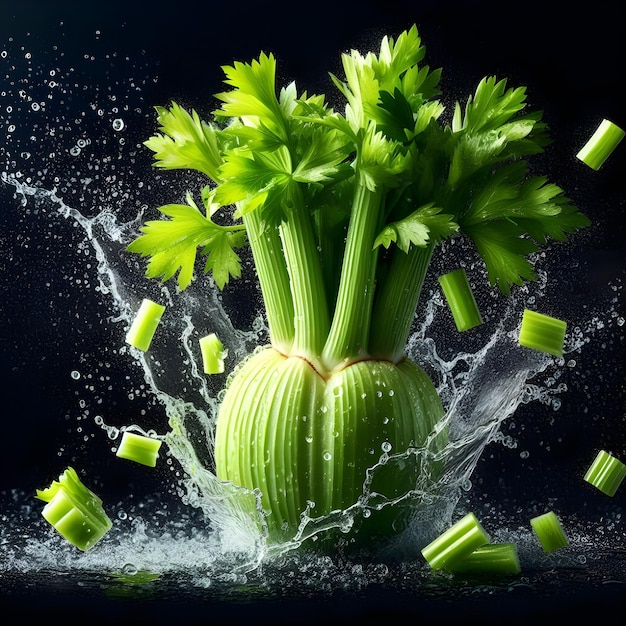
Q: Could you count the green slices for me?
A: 11